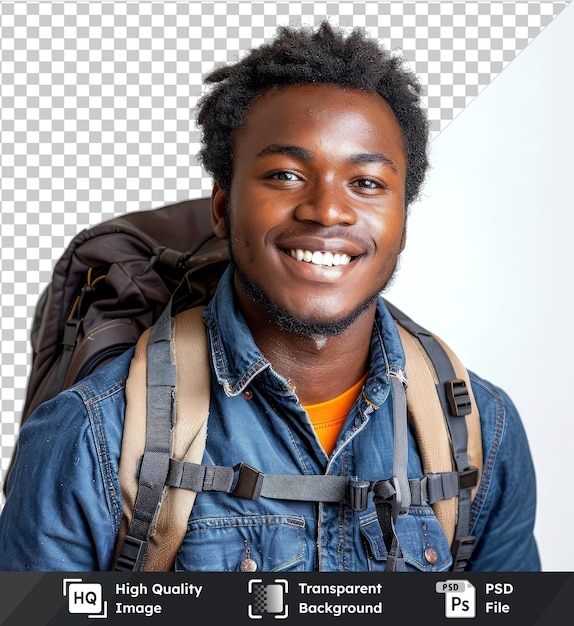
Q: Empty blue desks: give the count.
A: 0